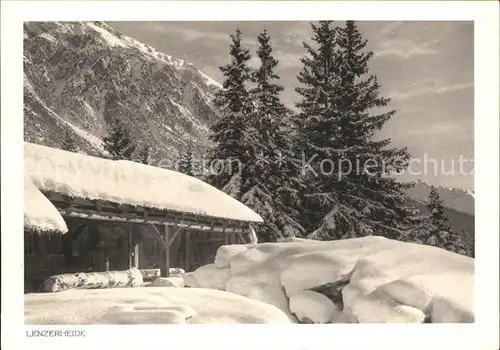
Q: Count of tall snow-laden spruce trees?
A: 4